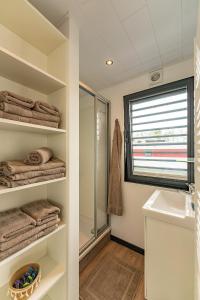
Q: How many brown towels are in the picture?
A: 13